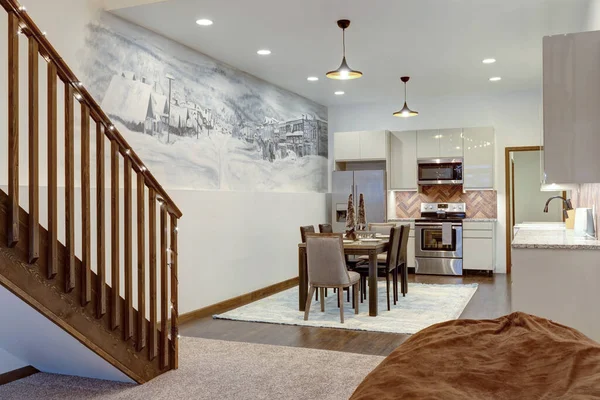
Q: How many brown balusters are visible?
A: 12